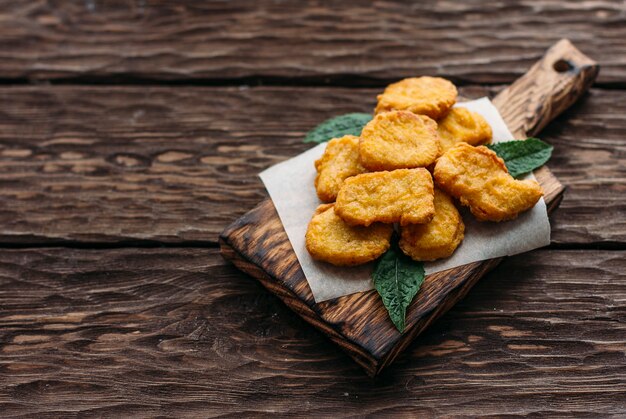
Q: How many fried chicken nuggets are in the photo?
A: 8